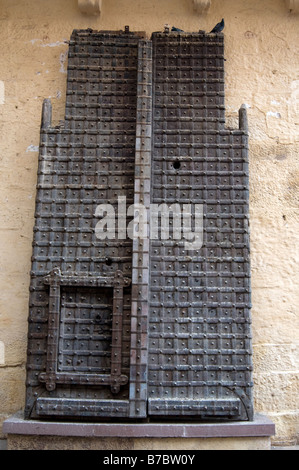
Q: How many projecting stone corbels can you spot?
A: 3